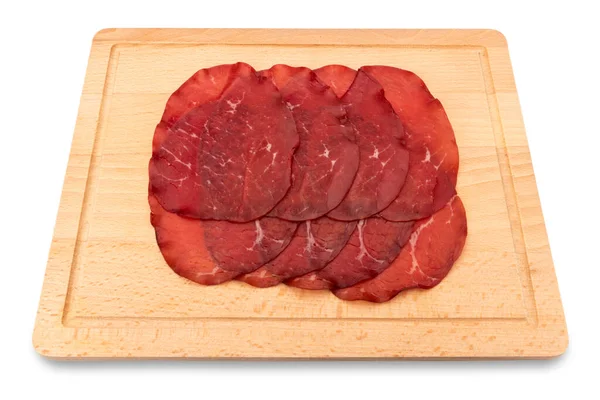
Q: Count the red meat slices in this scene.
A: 8